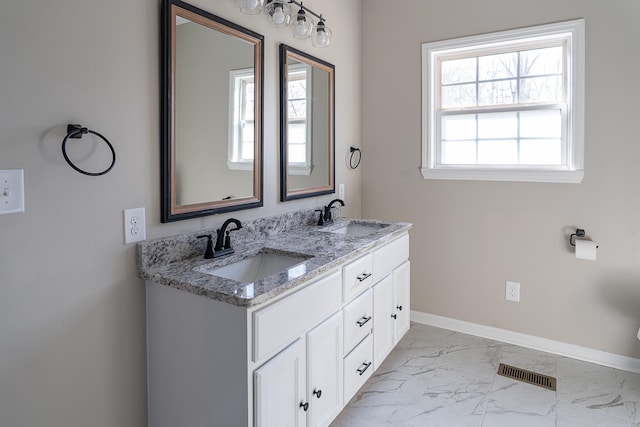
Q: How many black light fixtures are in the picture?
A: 1